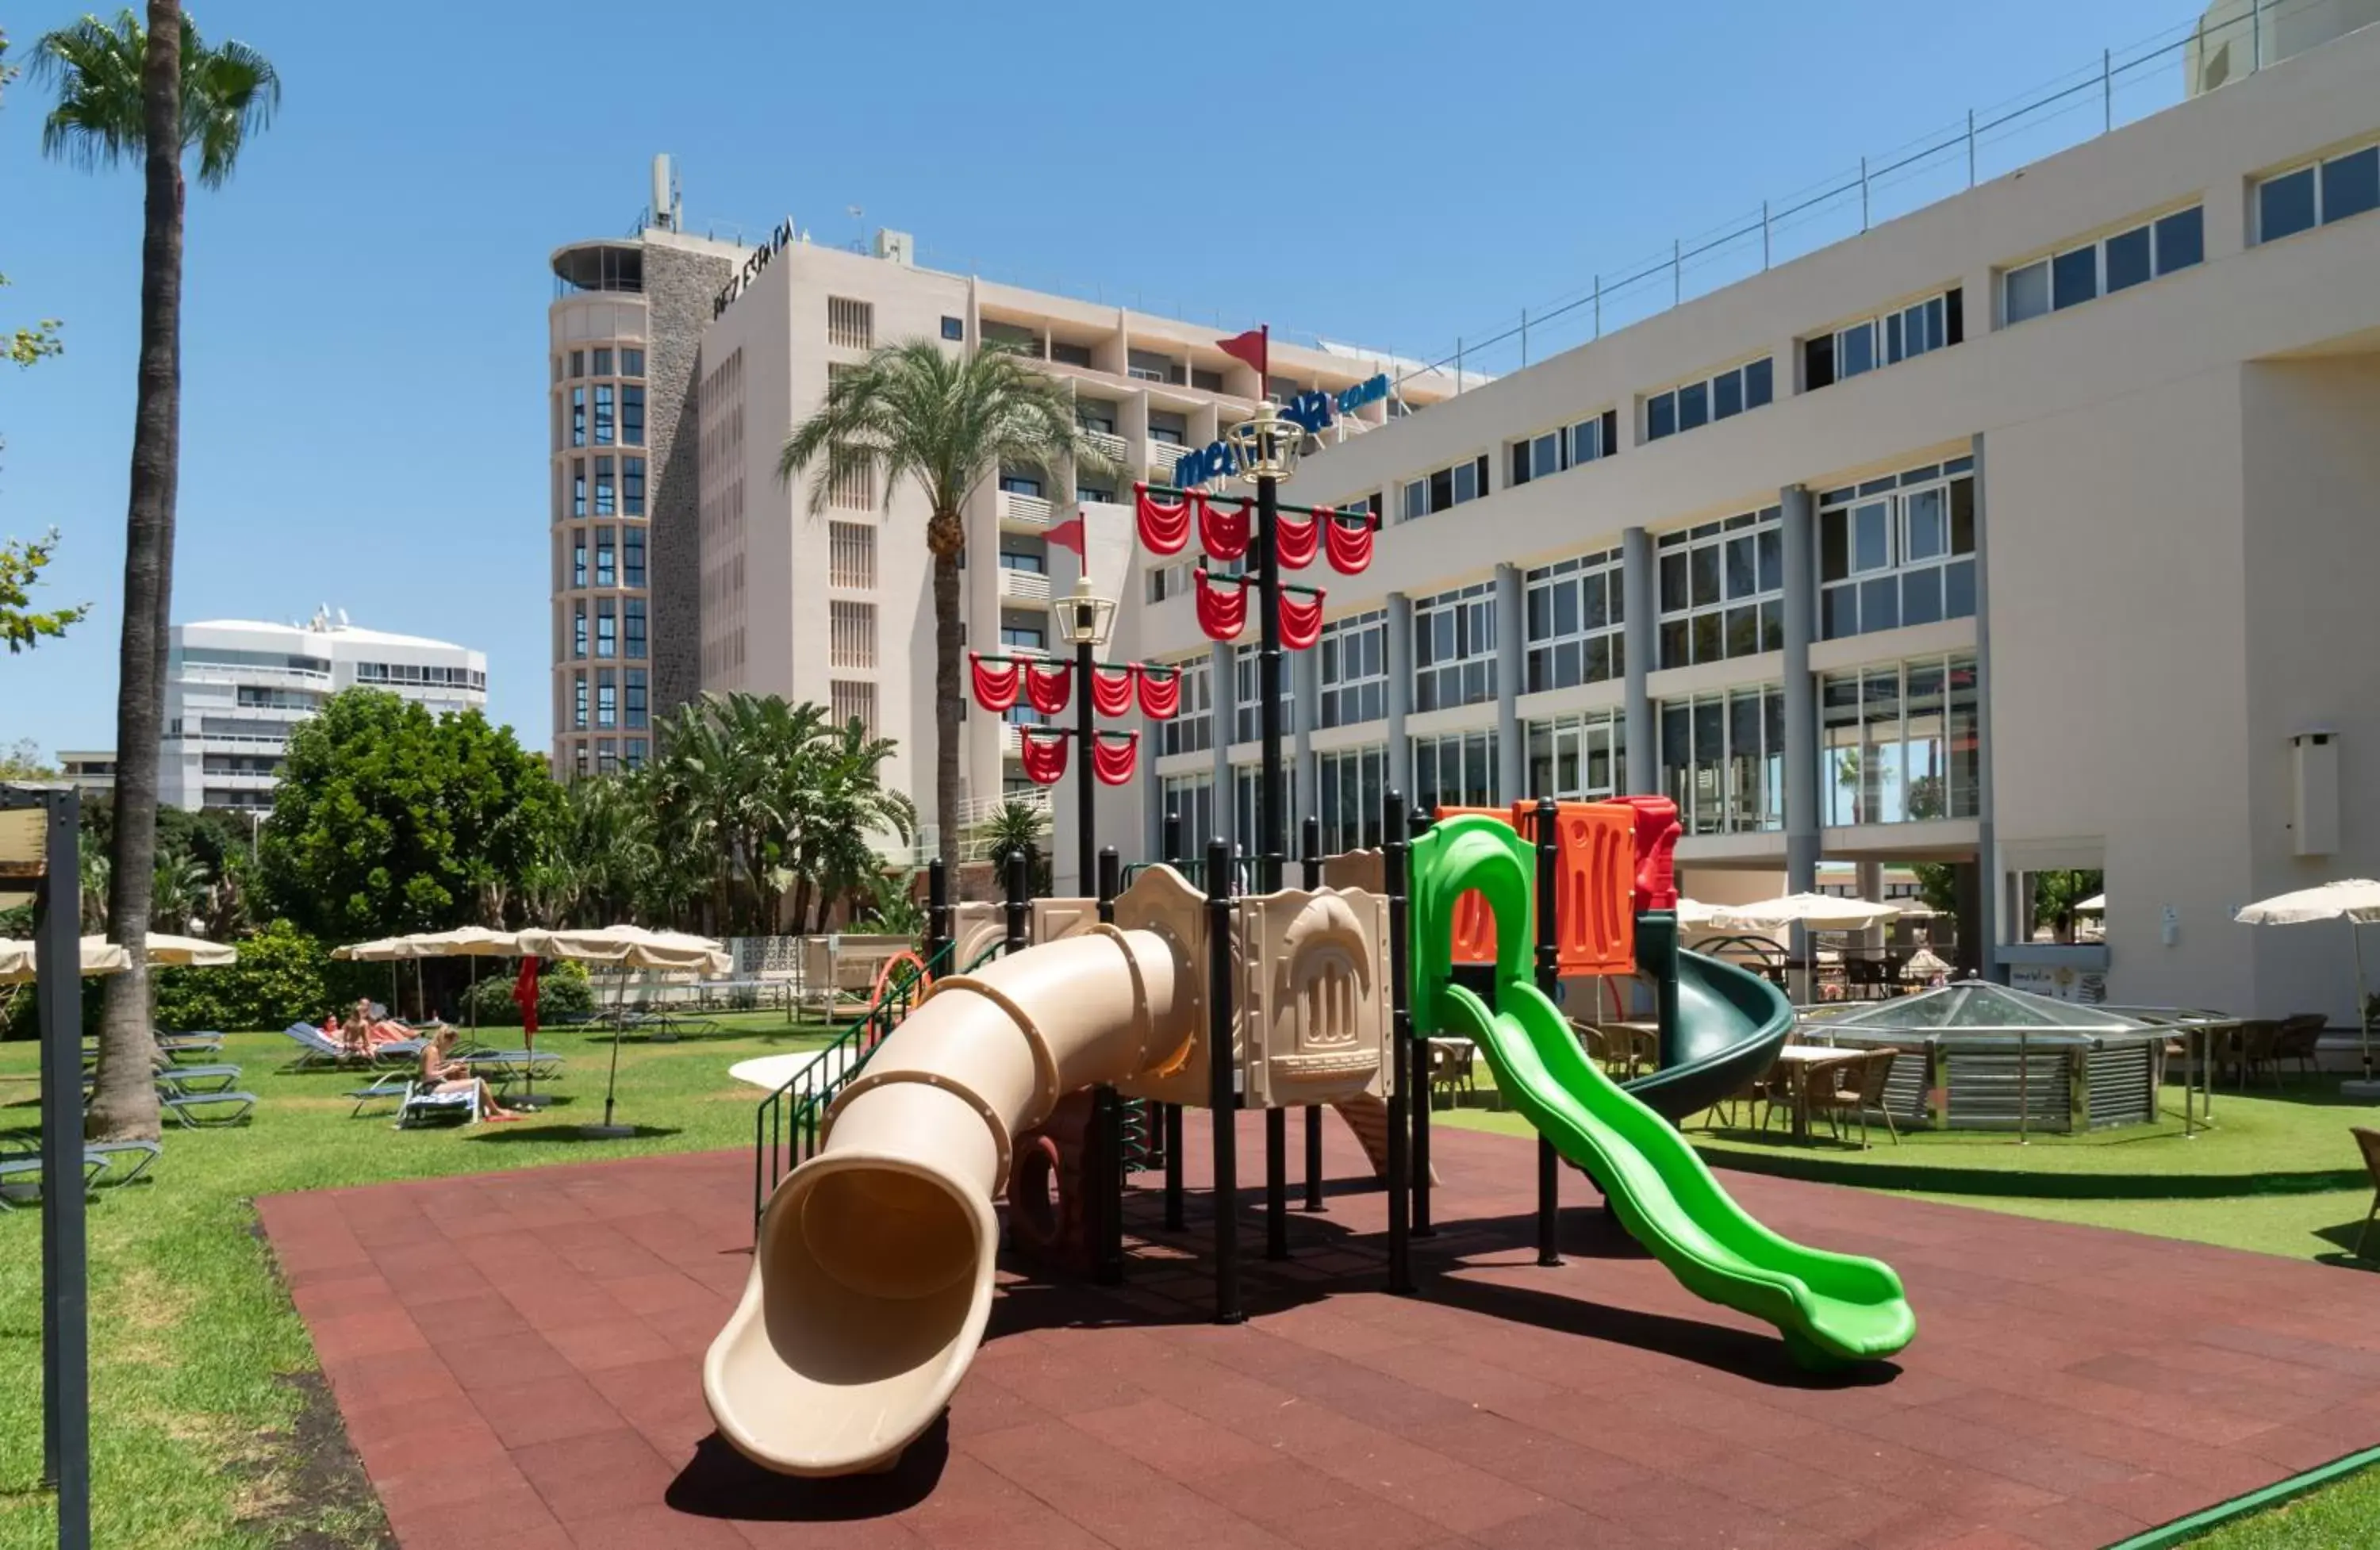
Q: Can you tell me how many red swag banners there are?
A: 12